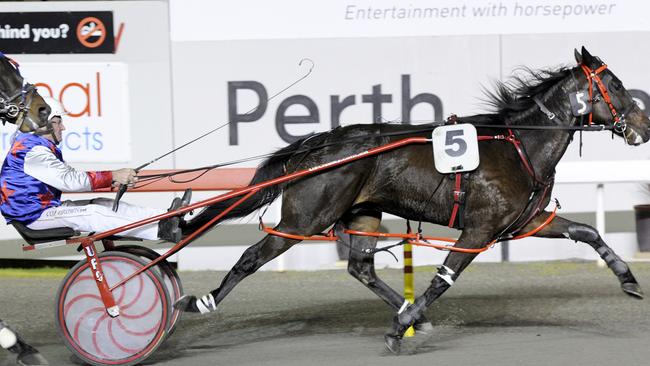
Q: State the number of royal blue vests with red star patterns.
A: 1